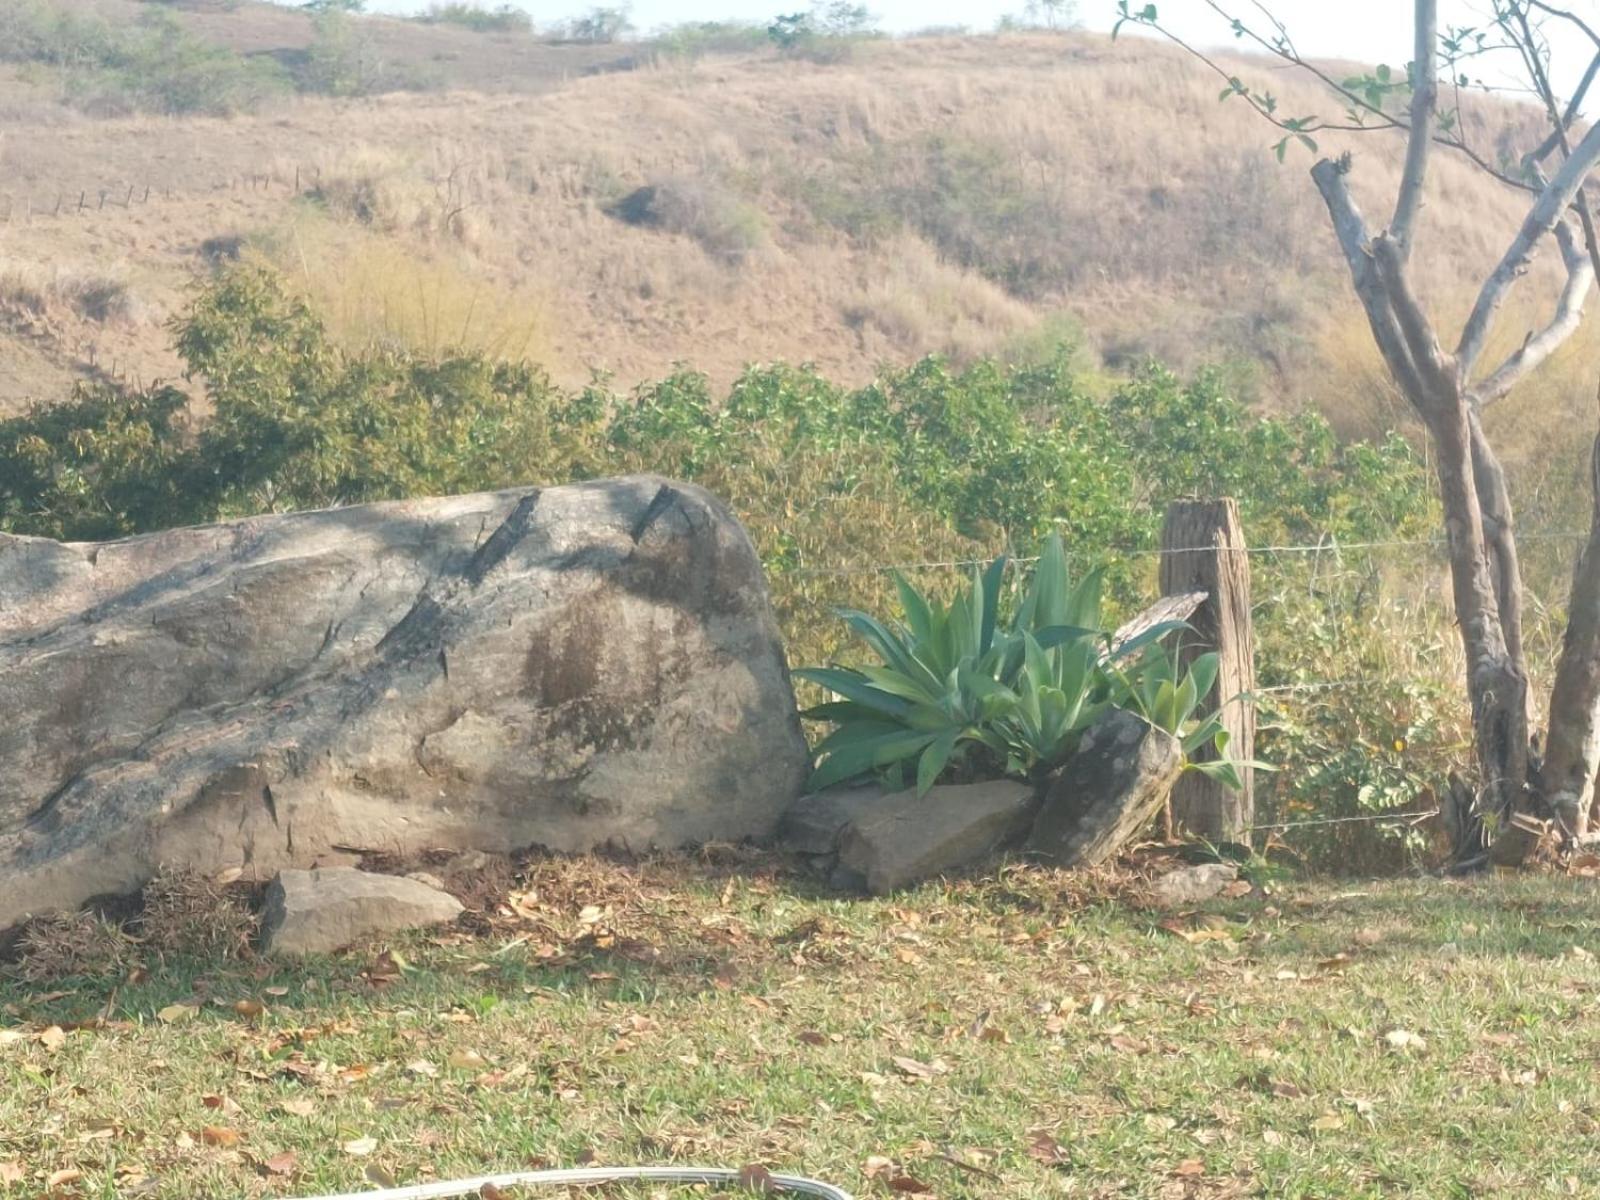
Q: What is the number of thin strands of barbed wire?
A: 3